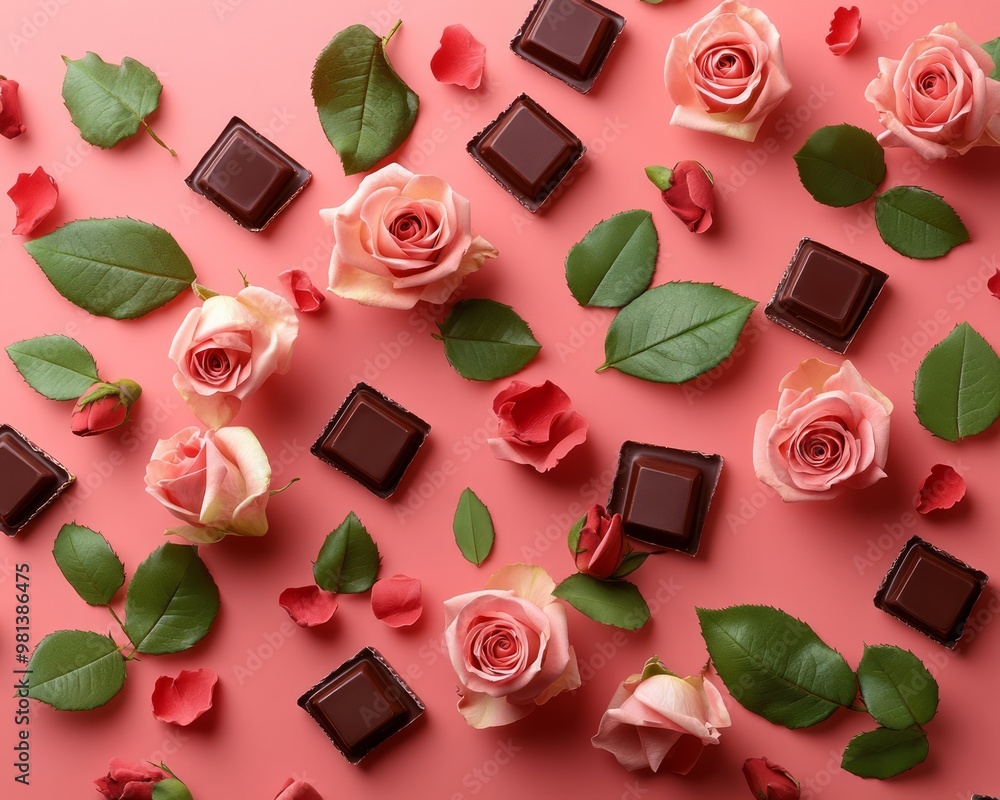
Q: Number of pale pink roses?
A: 8